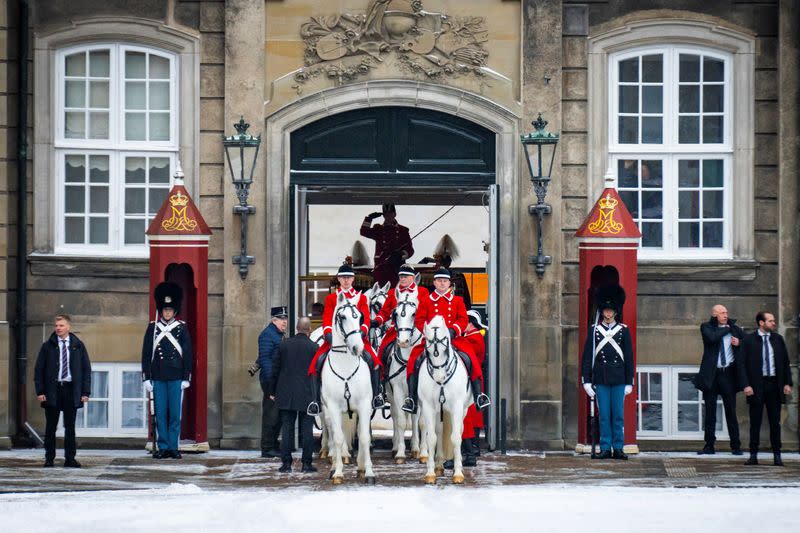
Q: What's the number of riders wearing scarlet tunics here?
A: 3